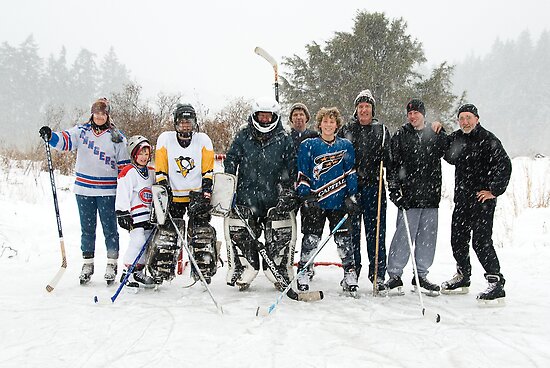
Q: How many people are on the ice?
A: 9